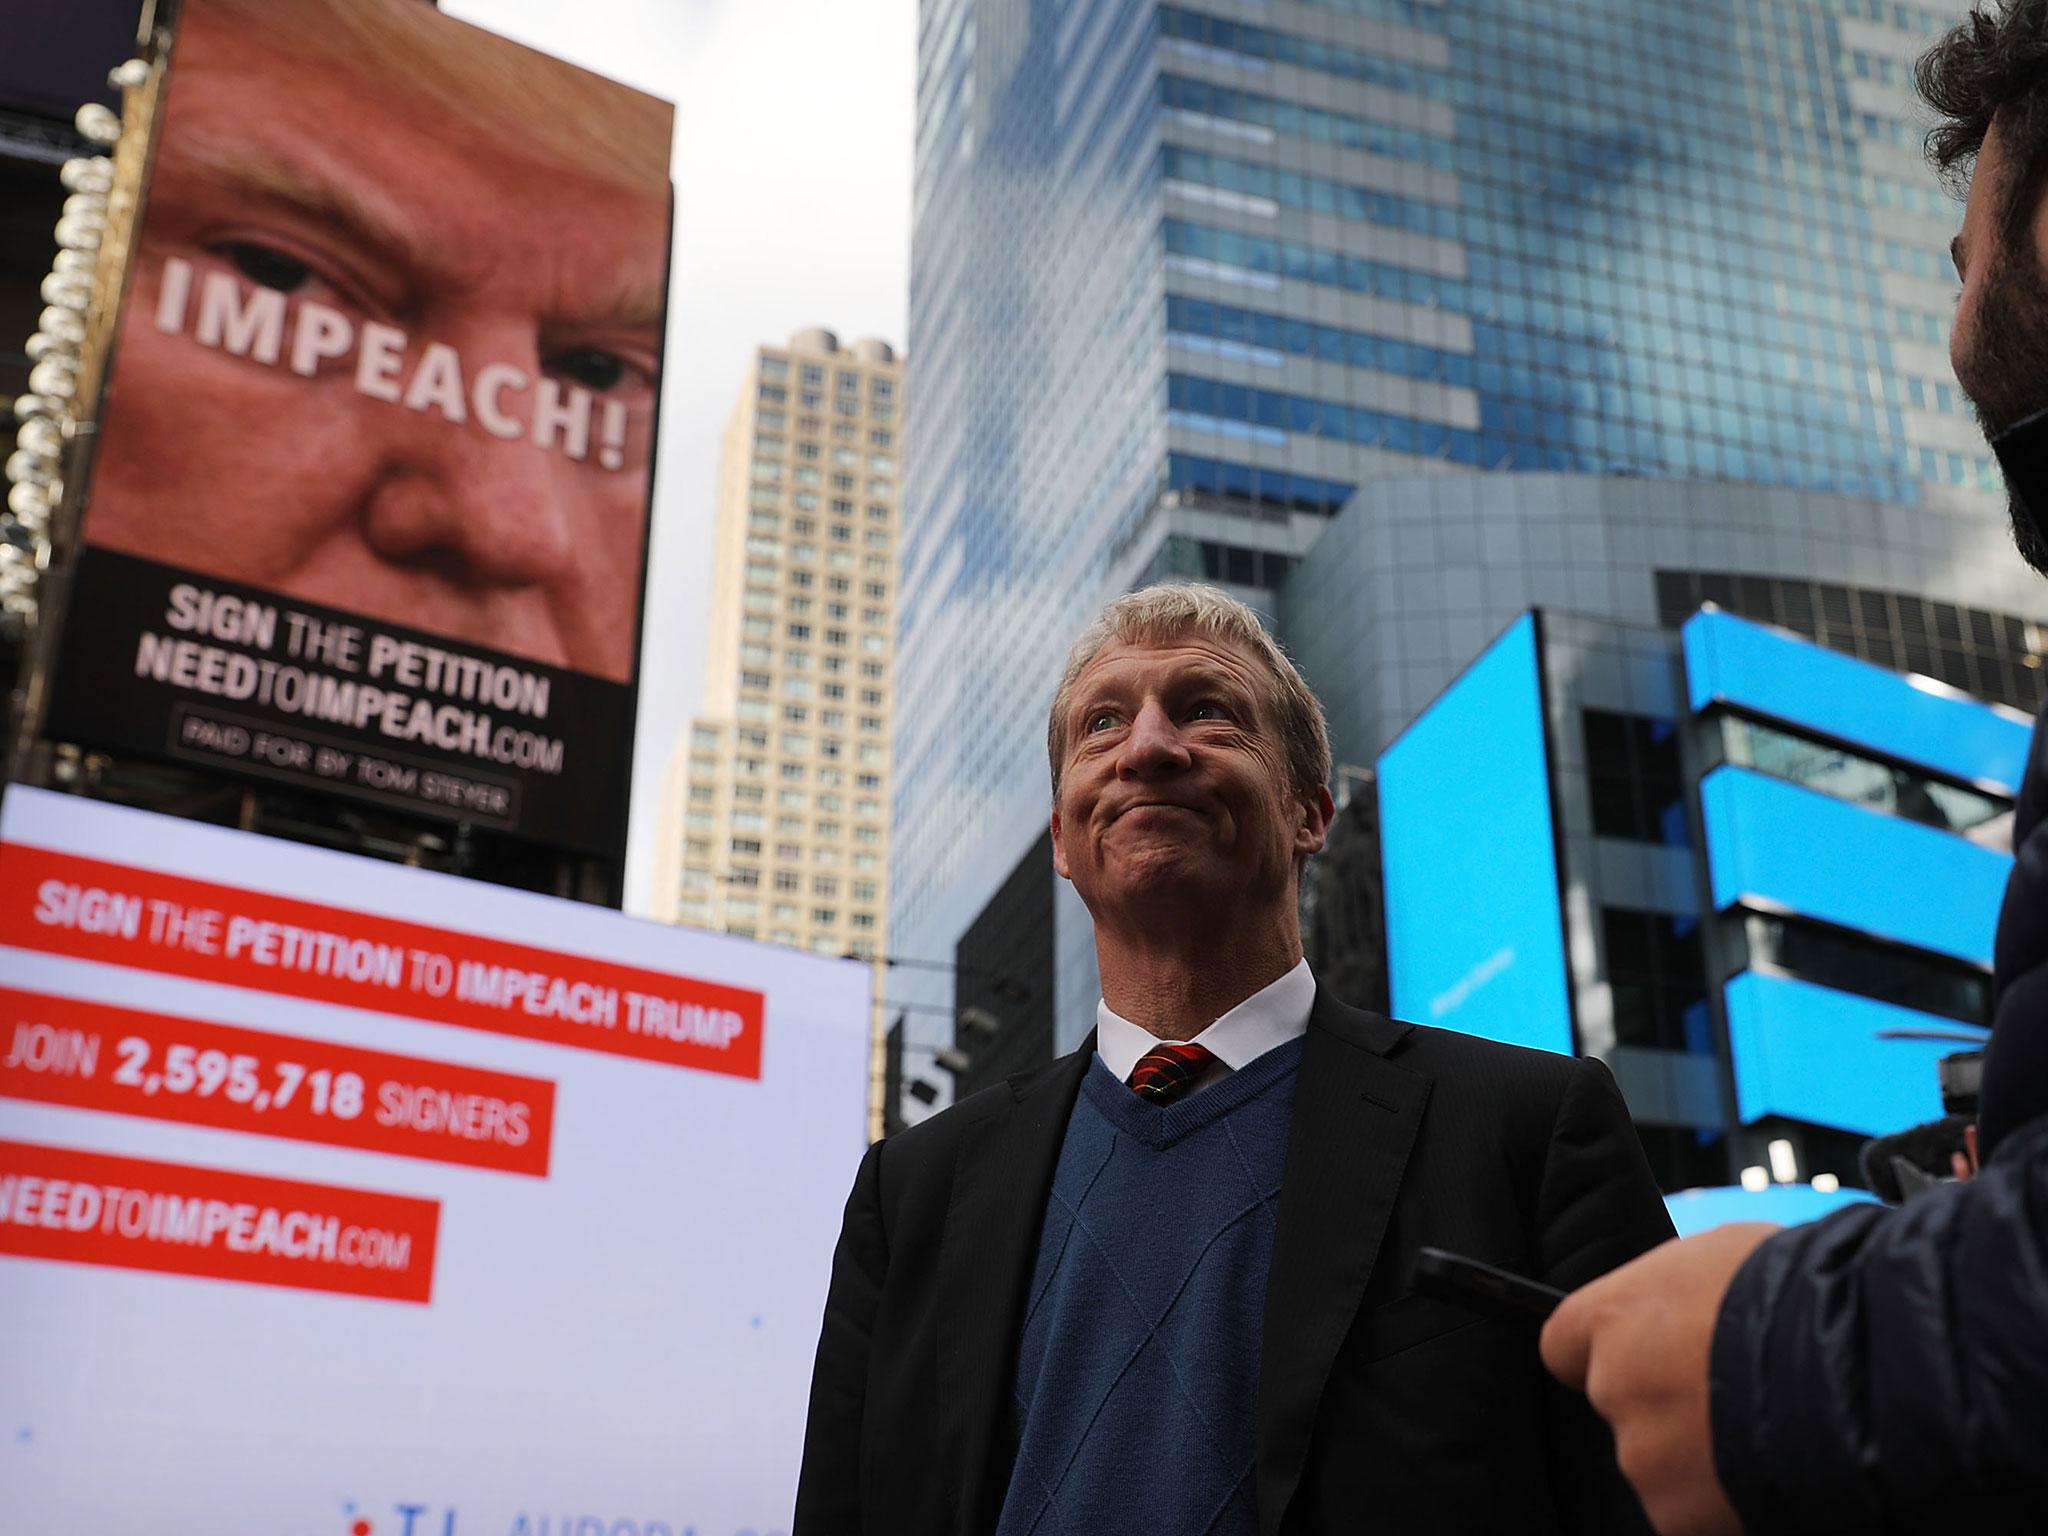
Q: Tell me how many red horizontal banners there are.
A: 3